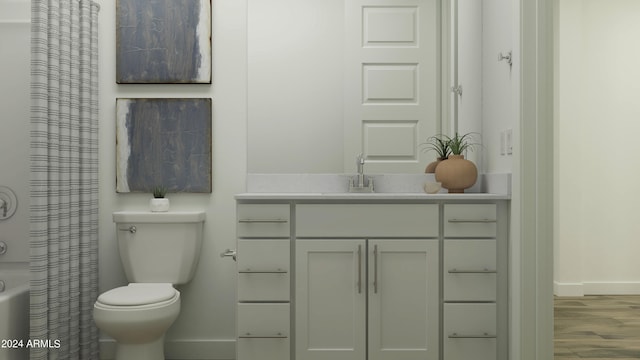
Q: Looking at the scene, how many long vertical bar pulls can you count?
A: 2